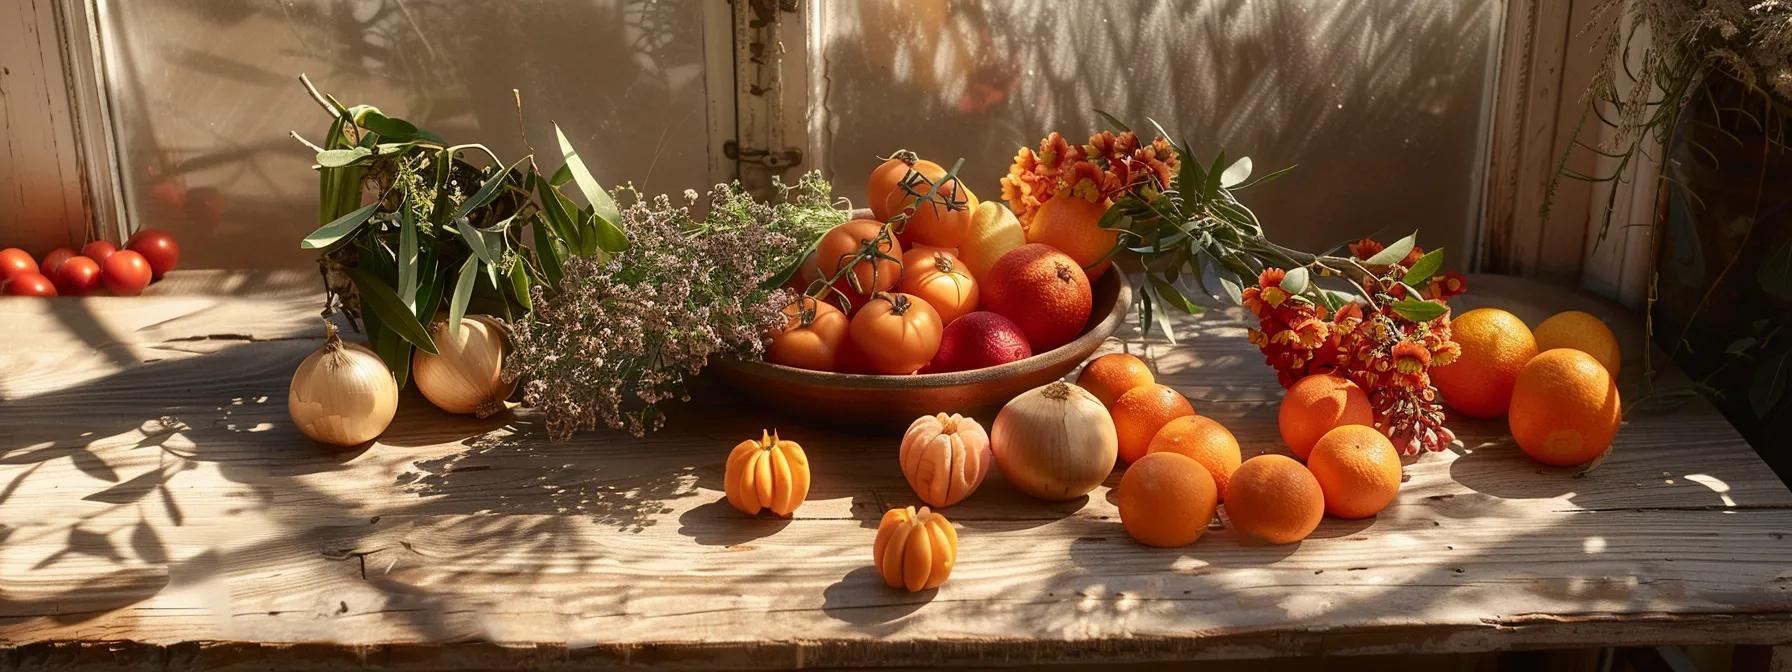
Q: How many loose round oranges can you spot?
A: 10